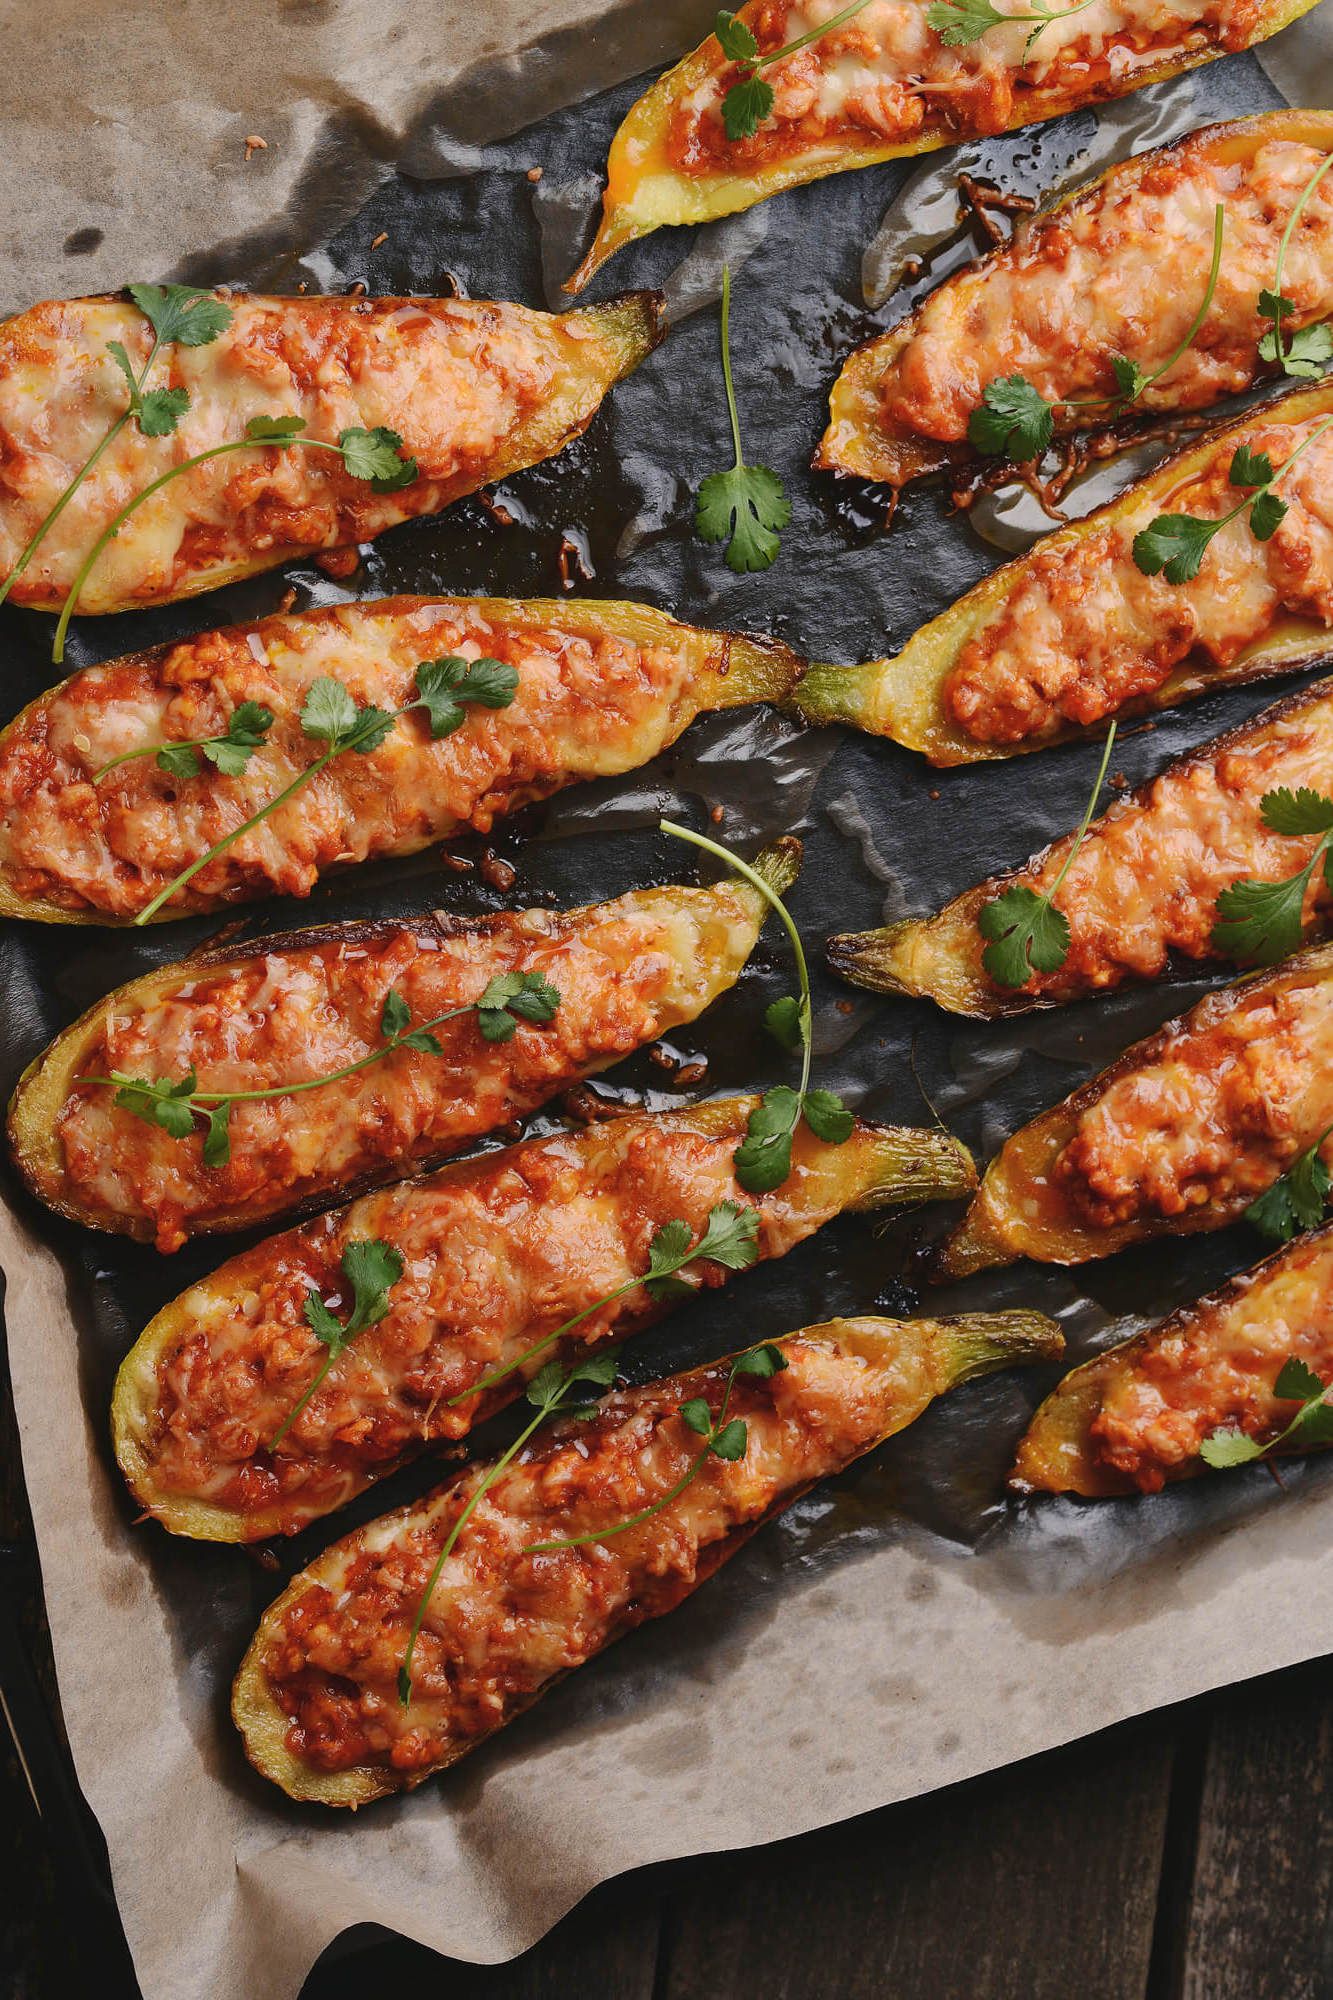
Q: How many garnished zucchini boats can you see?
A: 11